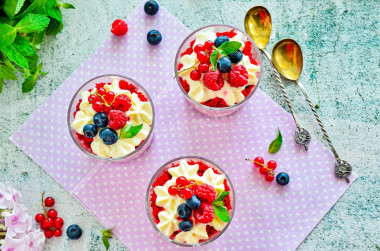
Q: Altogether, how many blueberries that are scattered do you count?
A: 4